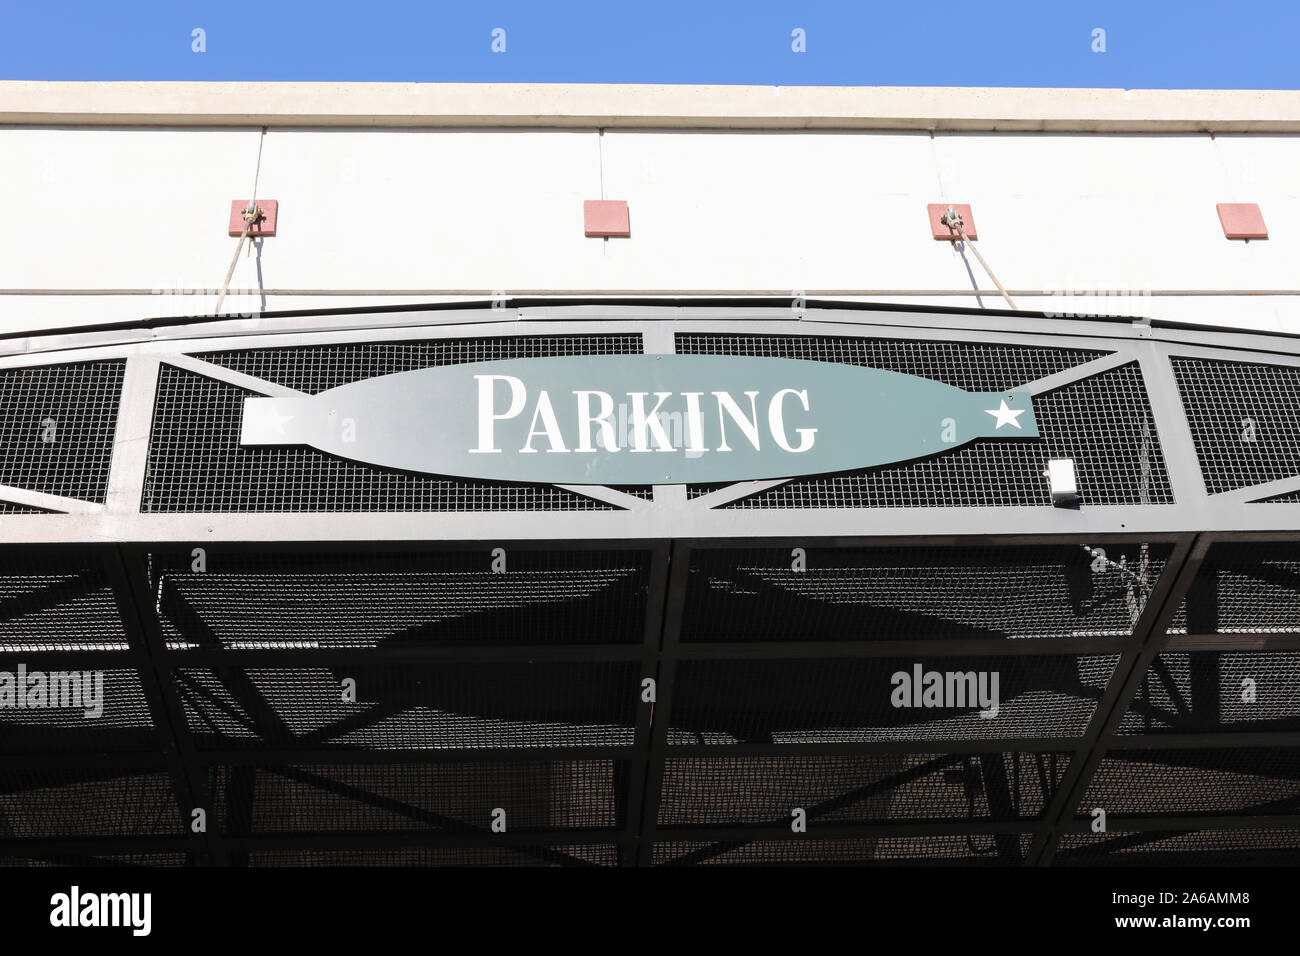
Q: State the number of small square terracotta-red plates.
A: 4